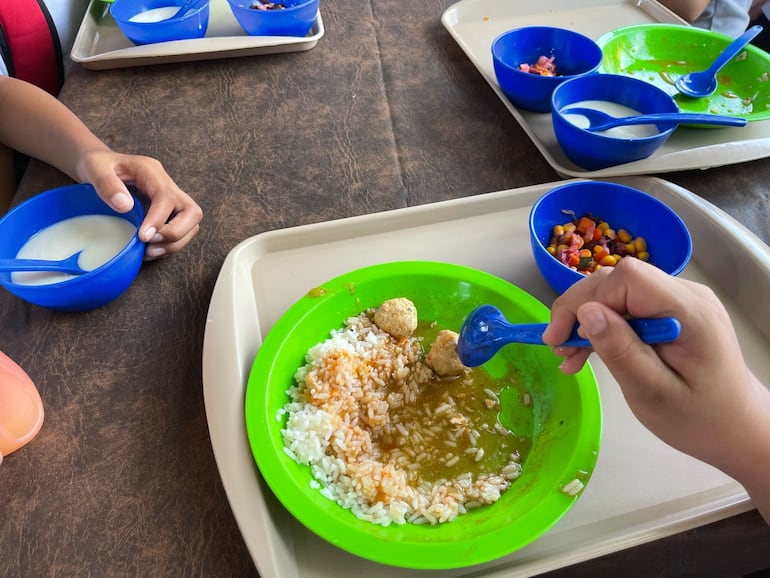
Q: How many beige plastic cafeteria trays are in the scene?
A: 3